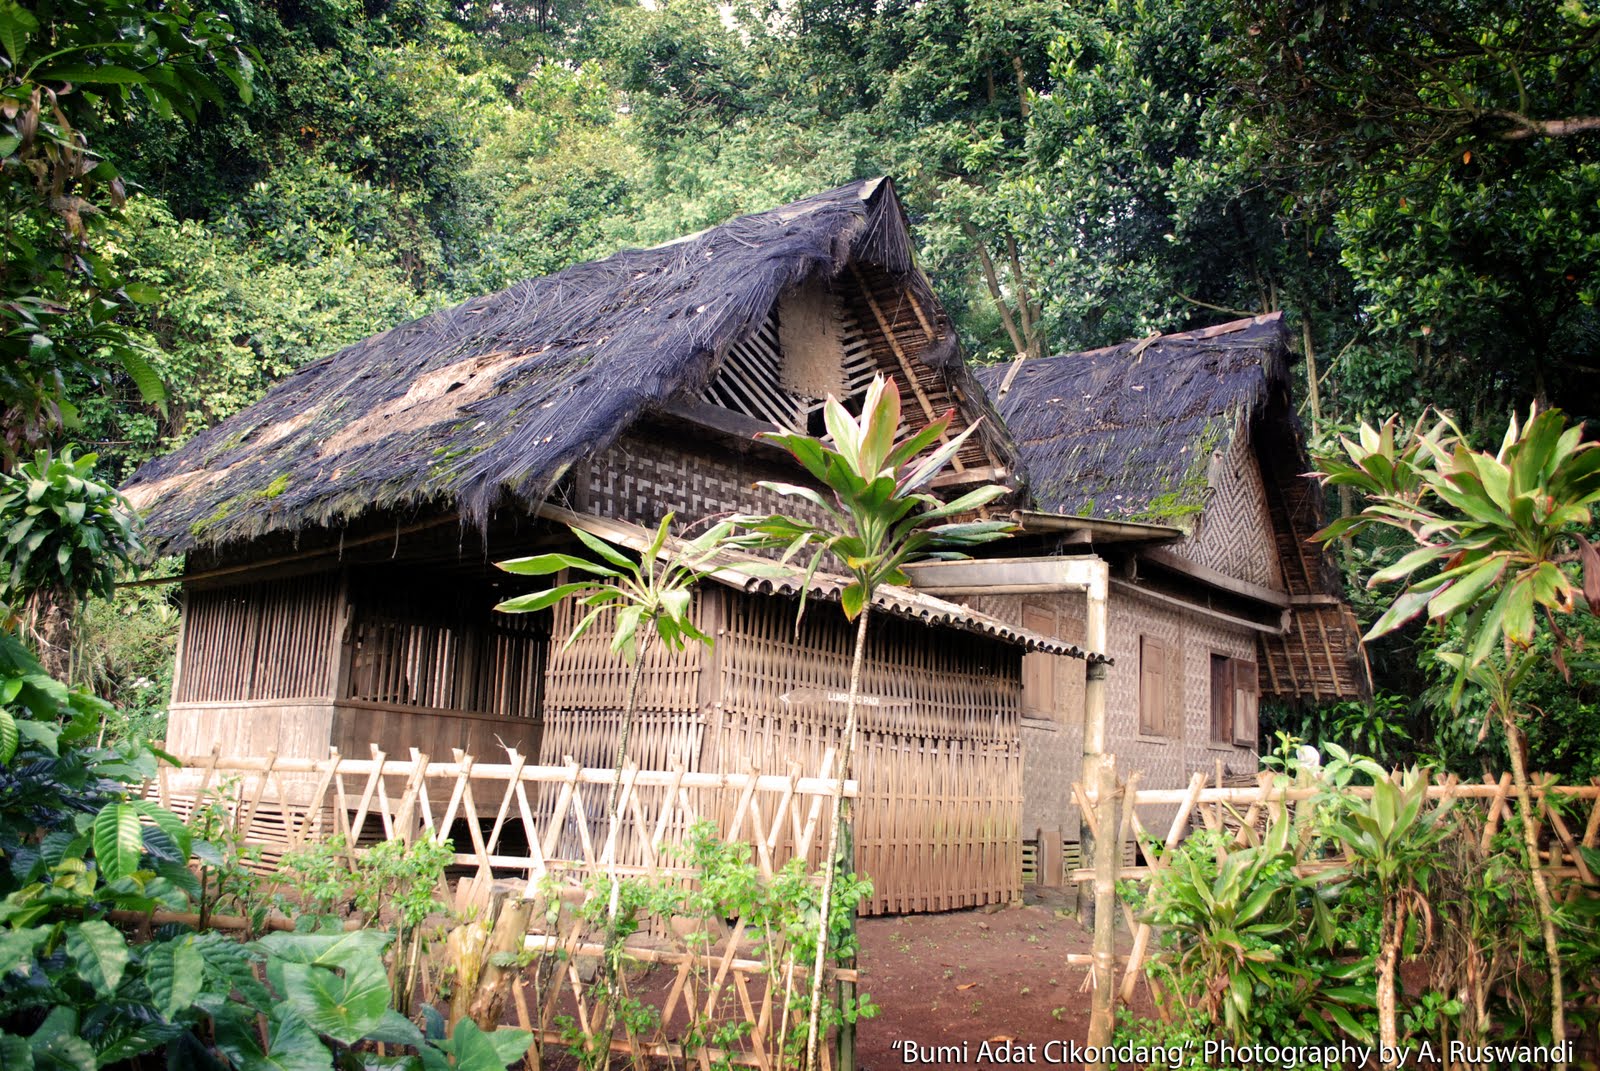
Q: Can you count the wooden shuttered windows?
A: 3